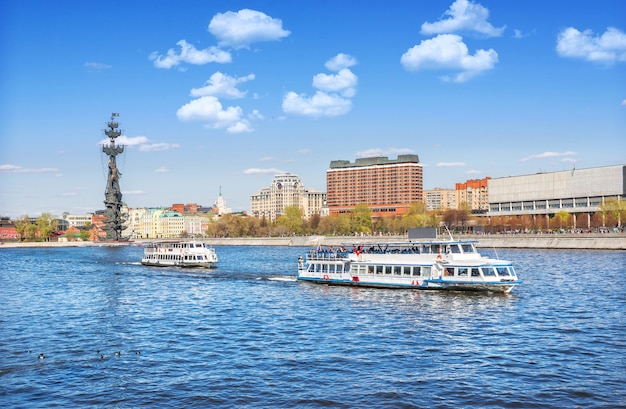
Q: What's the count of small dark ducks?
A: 6